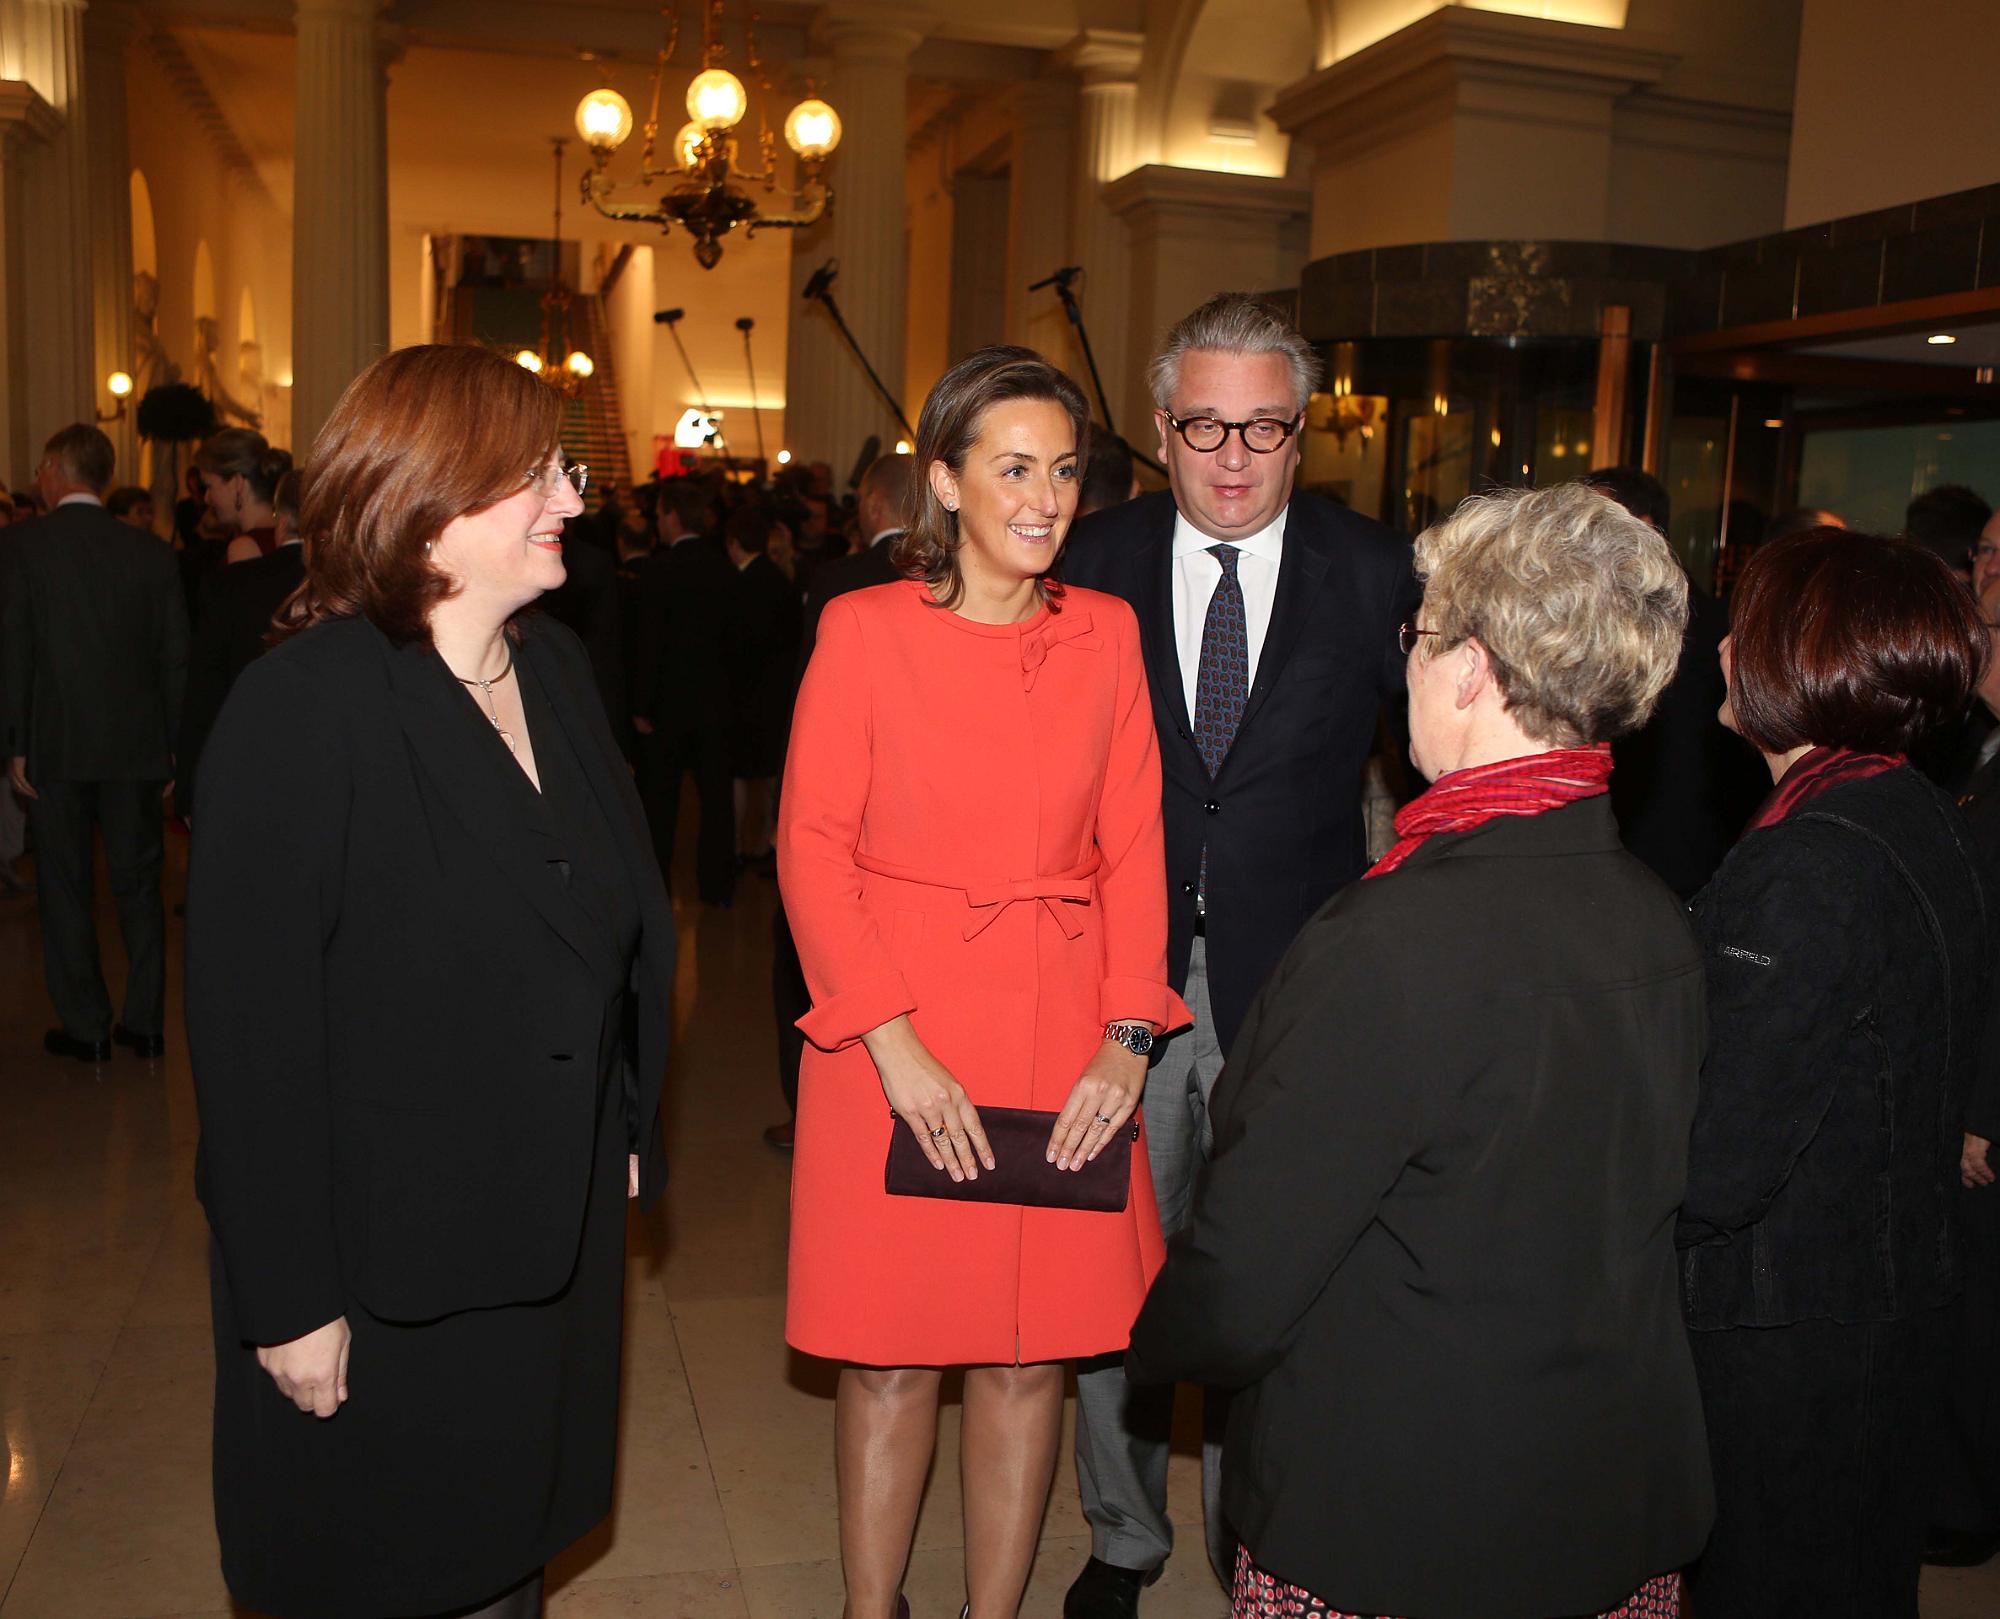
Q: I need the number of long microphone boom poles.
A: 4